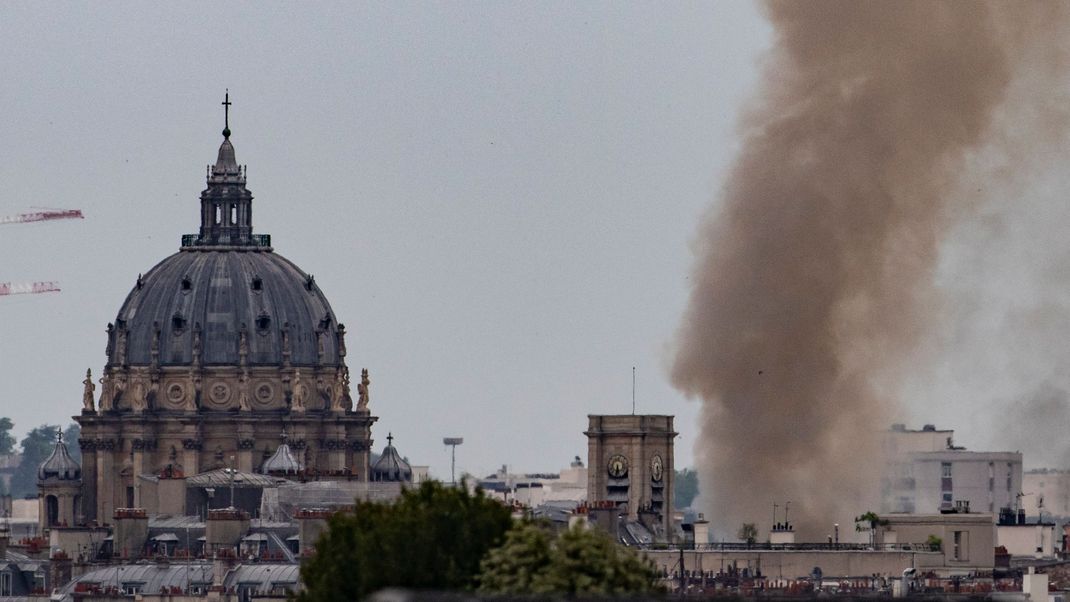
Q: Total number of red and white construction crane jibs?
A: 2